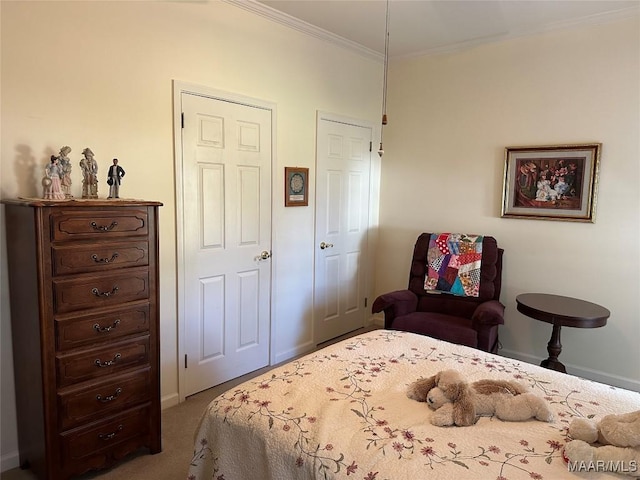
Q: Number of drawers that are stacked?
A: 7